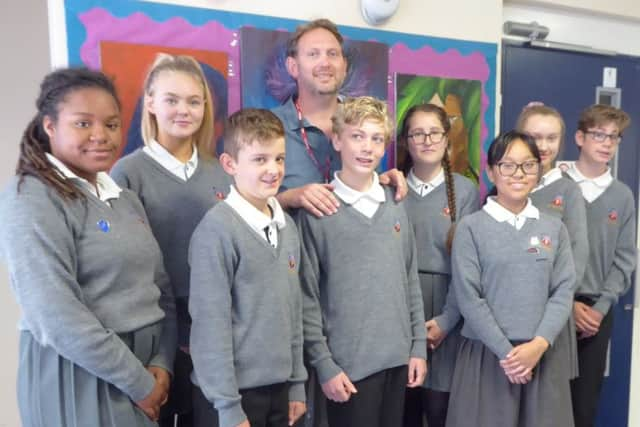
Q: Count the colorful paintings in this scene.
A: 3